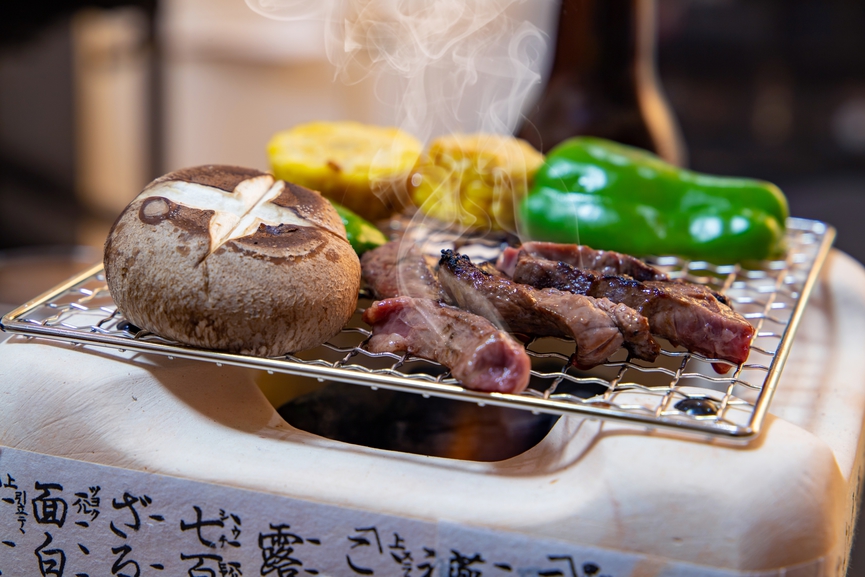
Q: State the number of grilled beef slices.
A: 5